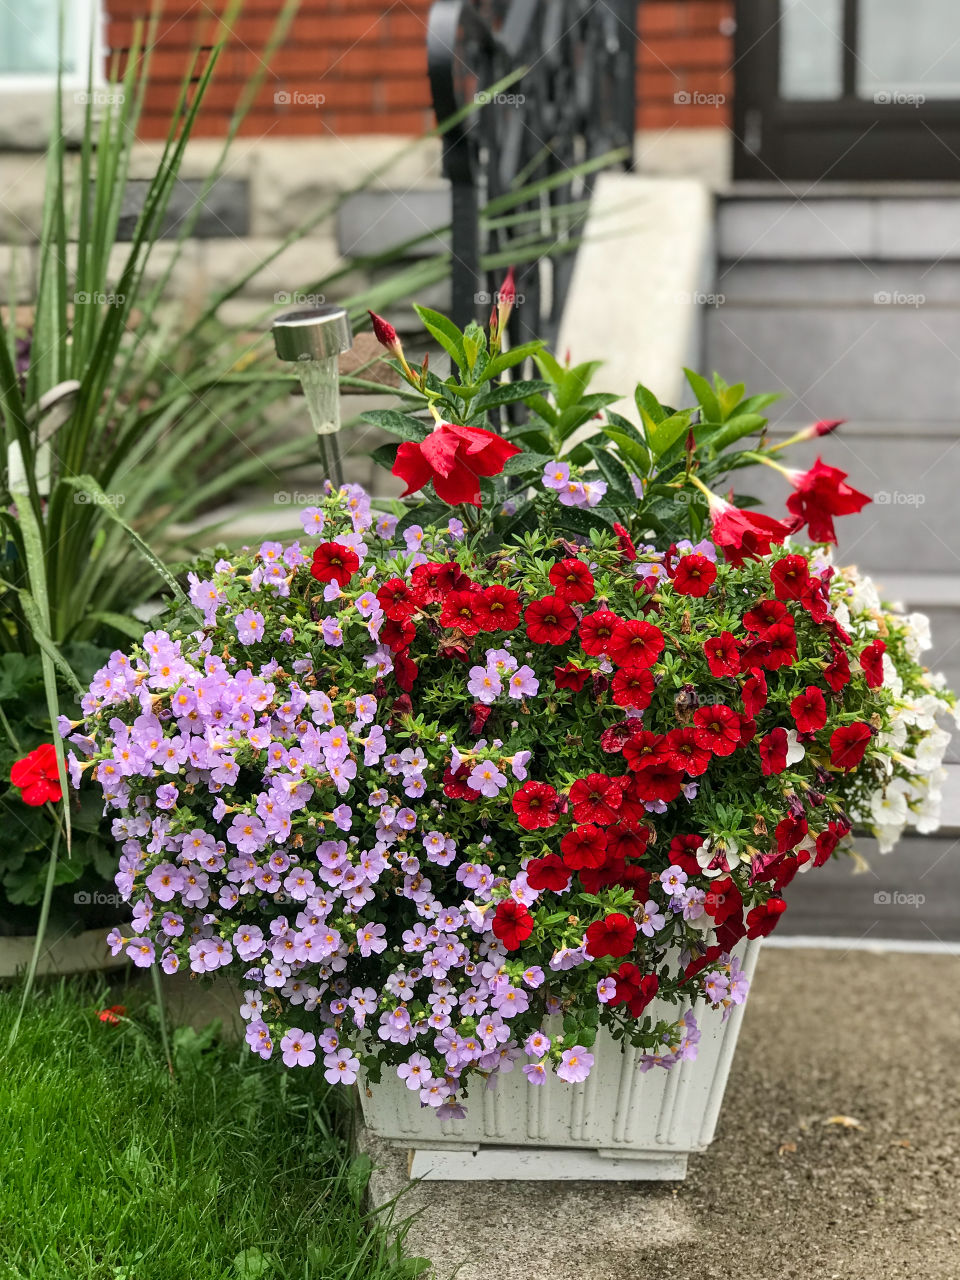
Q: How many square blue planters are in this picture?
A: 0